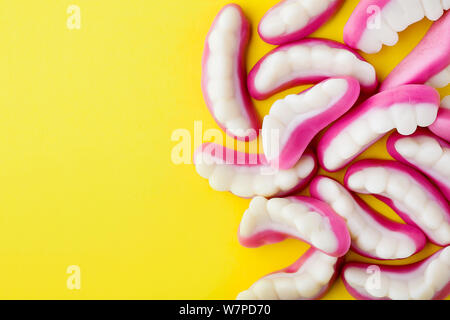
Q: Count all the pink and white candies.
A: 15